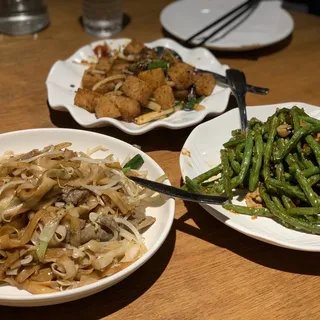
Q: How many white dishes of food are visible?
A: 3